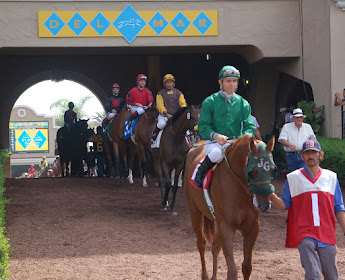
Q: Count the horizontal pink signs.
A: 0